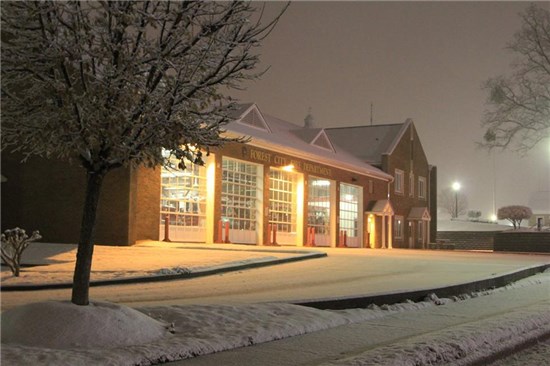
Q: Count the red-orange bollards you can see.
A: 10